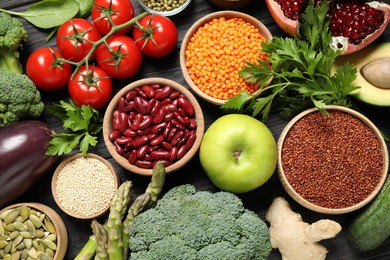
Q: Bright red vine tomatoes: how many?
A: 6